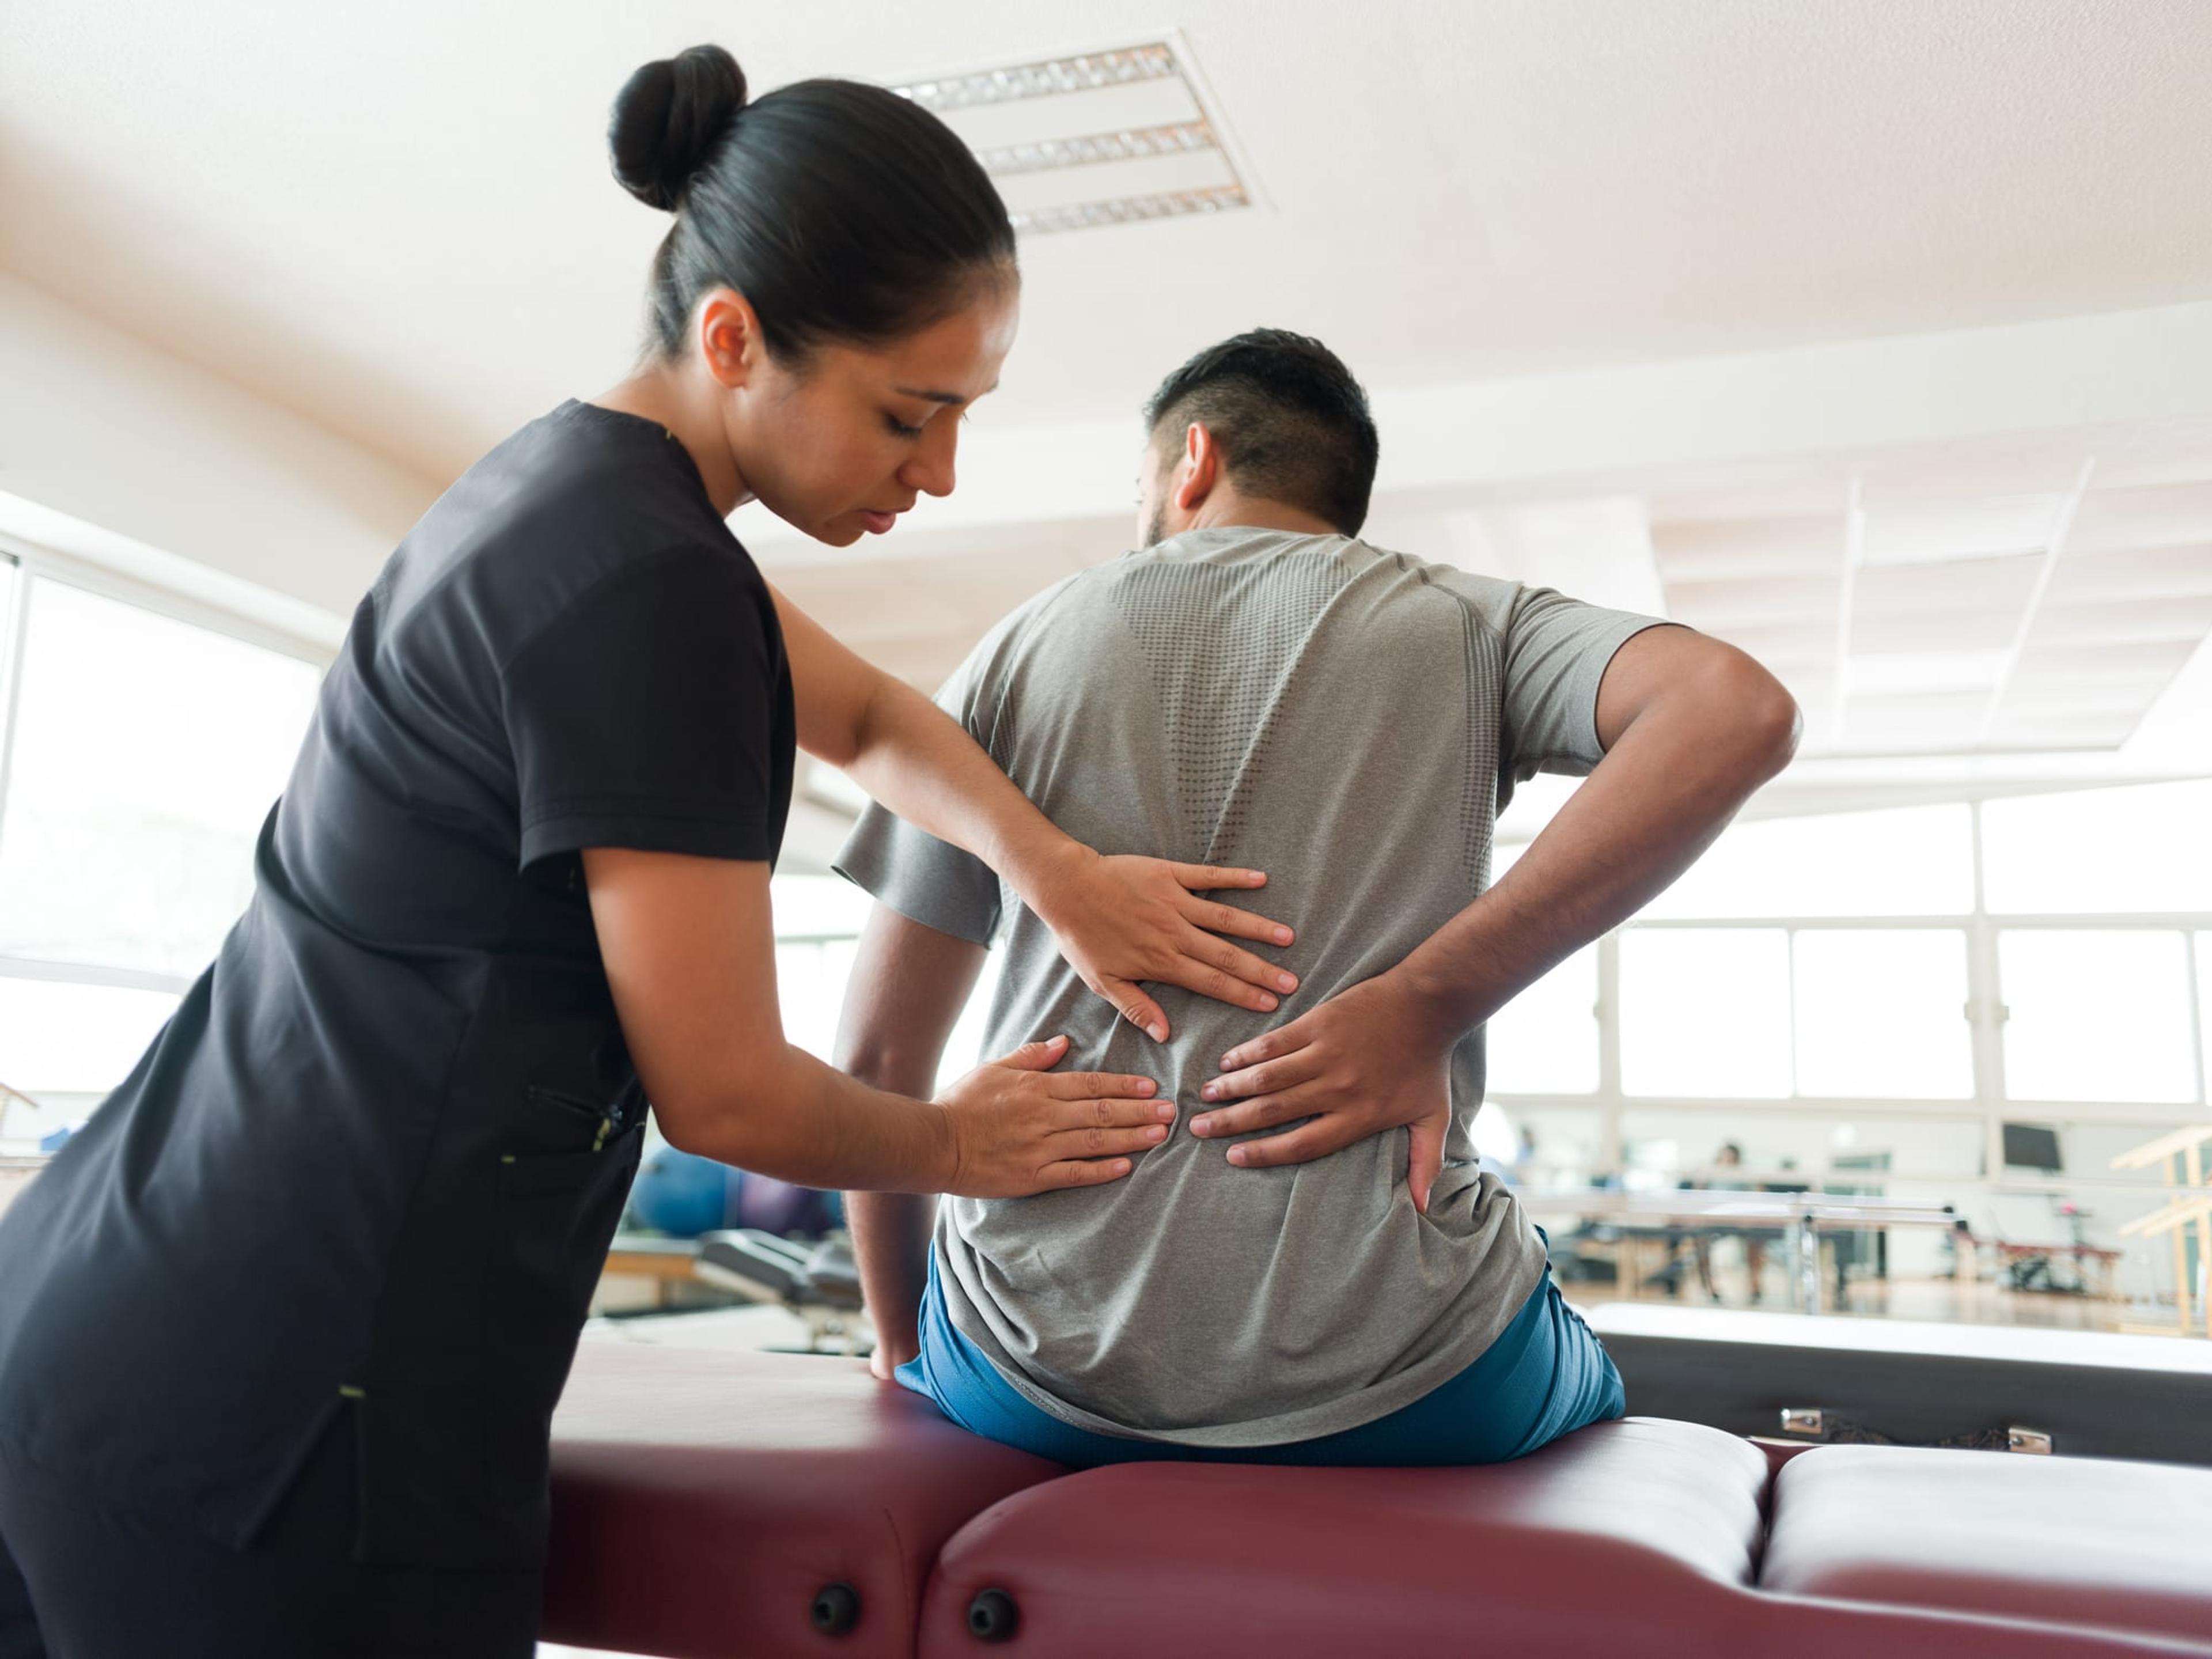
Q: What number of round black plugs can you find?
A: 2